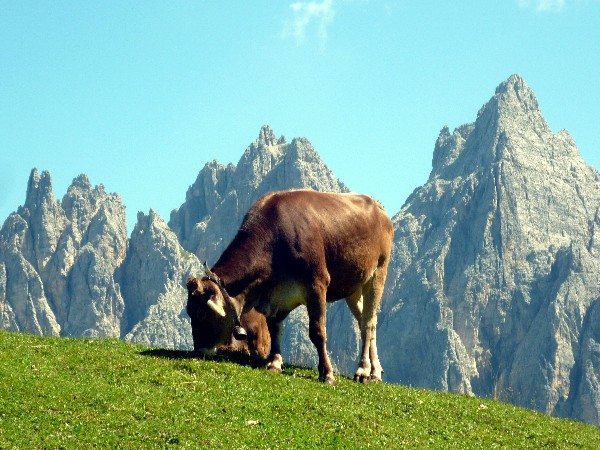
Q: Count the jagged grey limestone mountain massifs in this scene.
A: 3